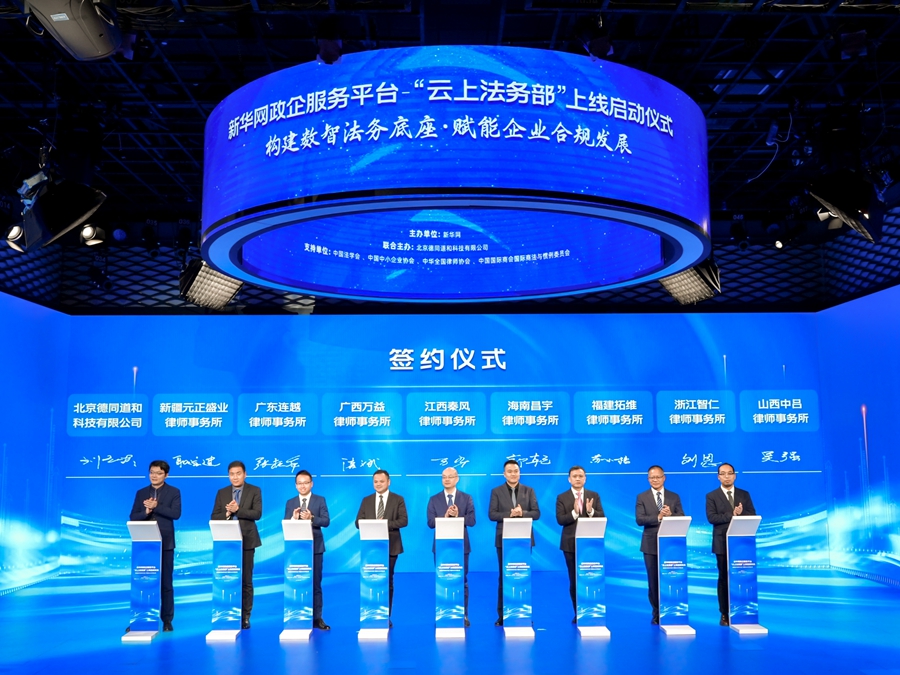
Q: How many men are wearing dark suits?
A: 9